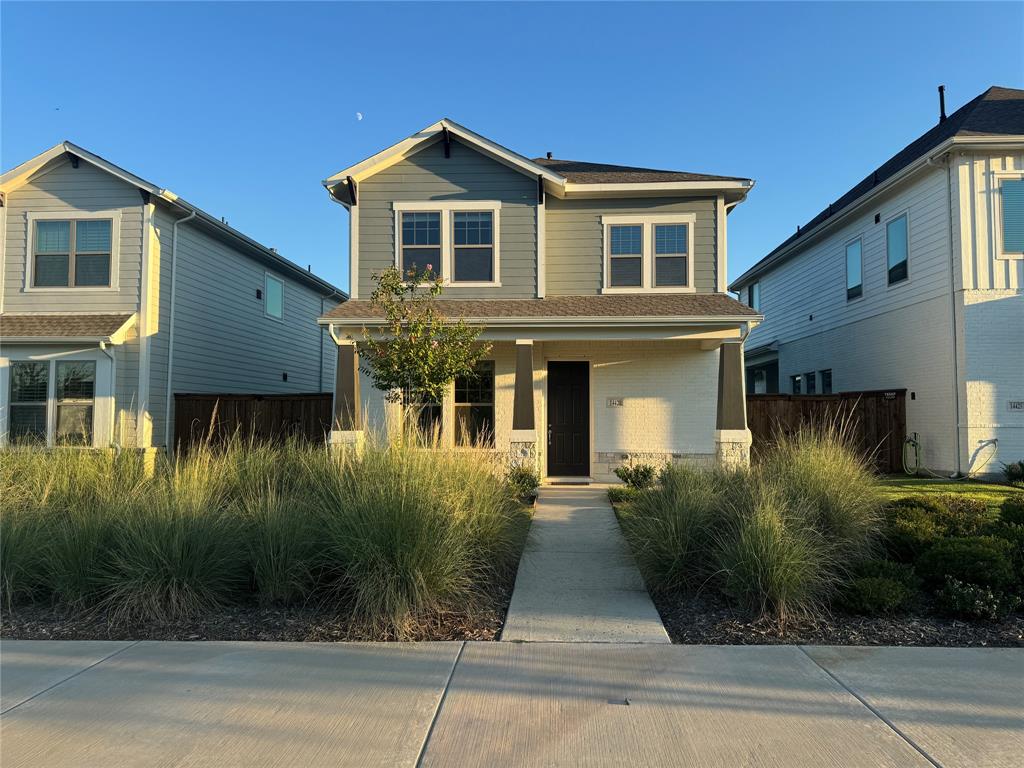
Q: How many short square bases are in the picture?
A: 3